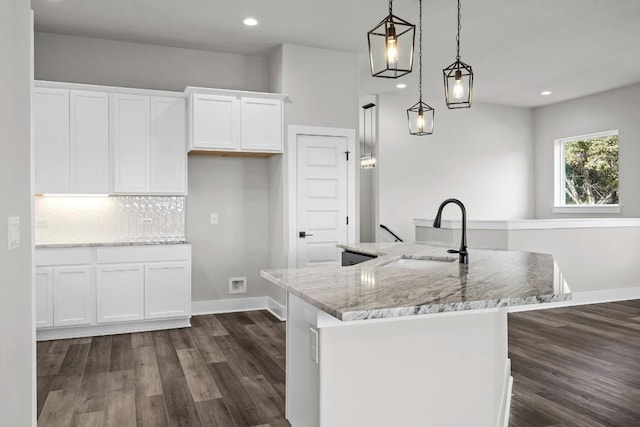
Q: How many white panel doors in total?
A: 1